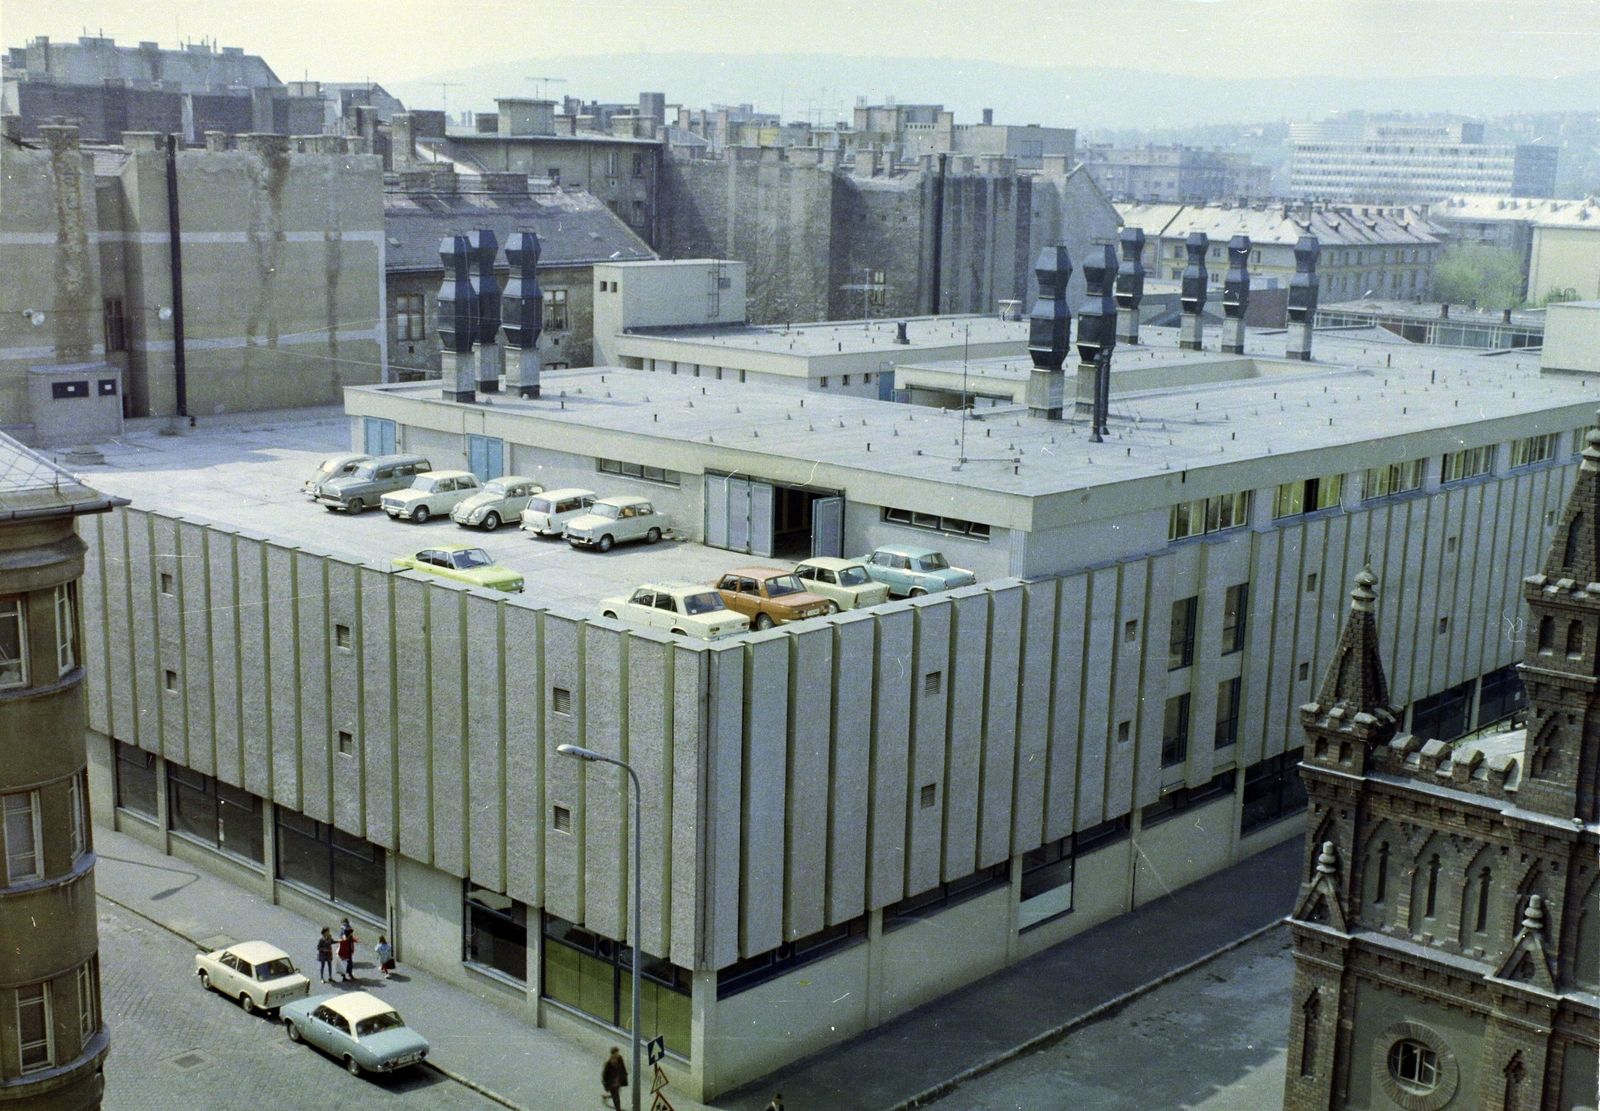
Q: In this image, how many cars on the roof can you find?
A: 11